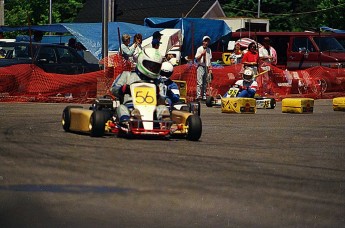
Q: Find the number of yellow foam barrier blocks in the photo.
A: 3